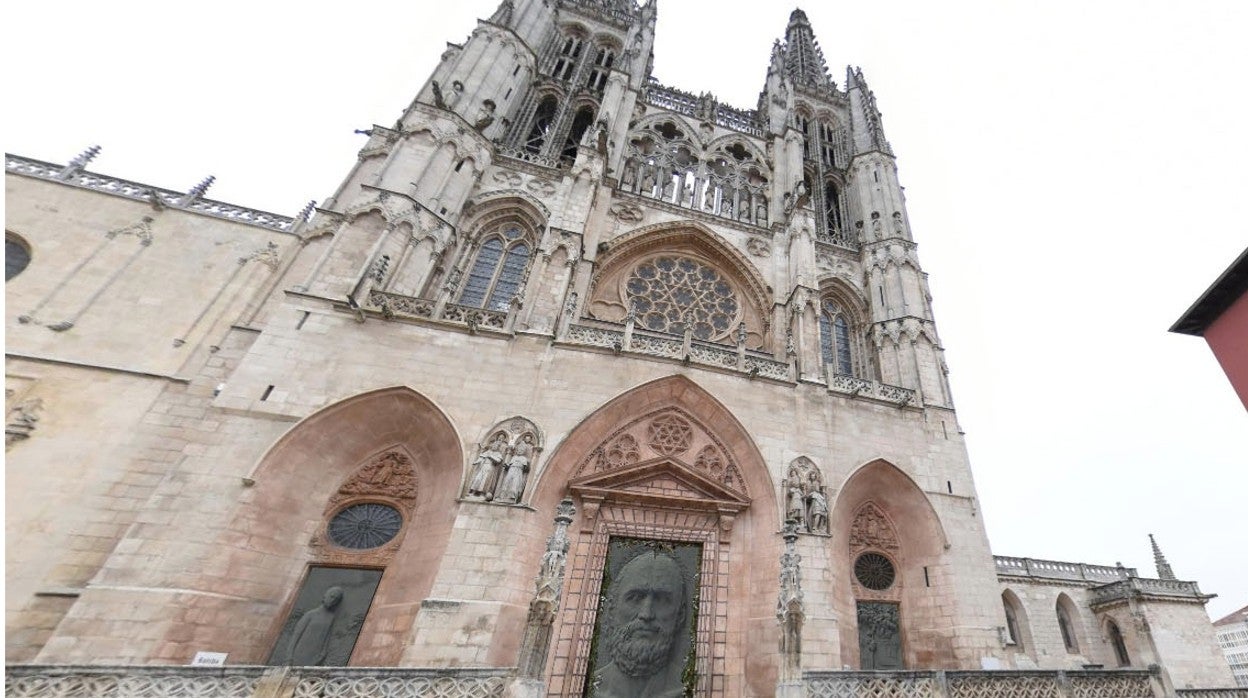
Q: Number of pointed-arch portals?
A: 3